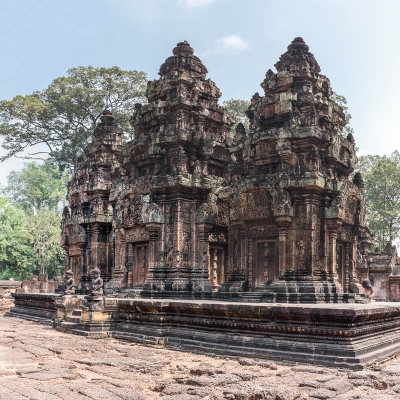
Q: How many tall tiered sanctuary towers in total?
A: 3